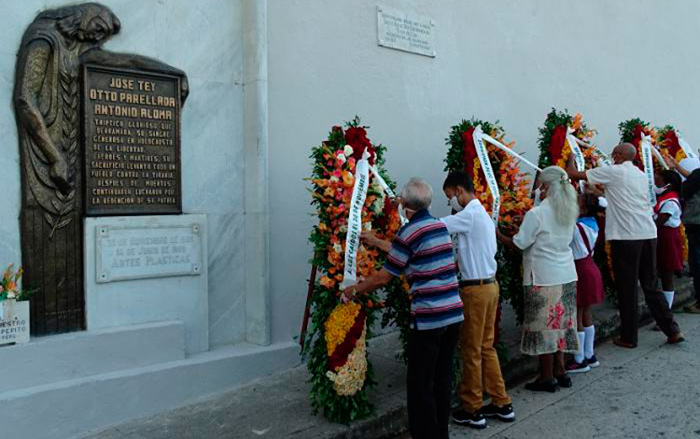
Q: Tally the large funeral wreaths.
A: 5